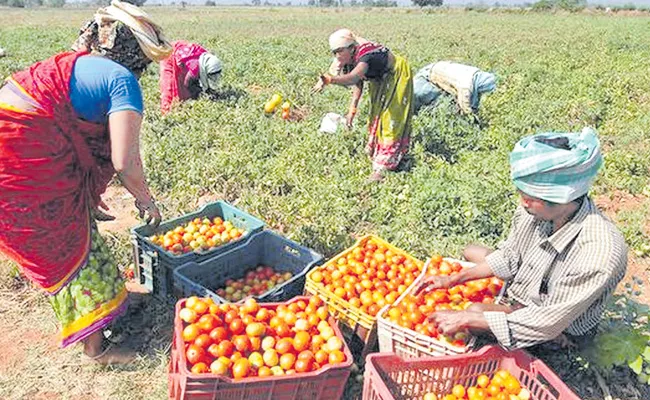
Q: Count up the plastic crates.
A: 6